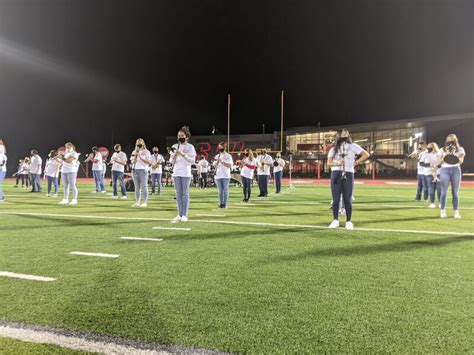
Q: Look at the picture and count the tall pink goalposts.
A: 0